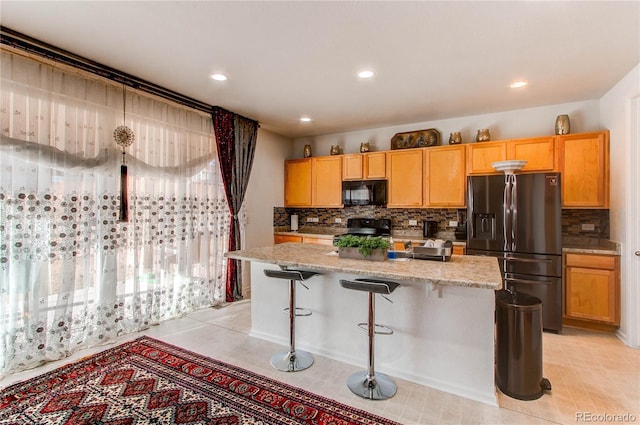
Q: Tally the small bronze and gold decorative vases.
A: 6